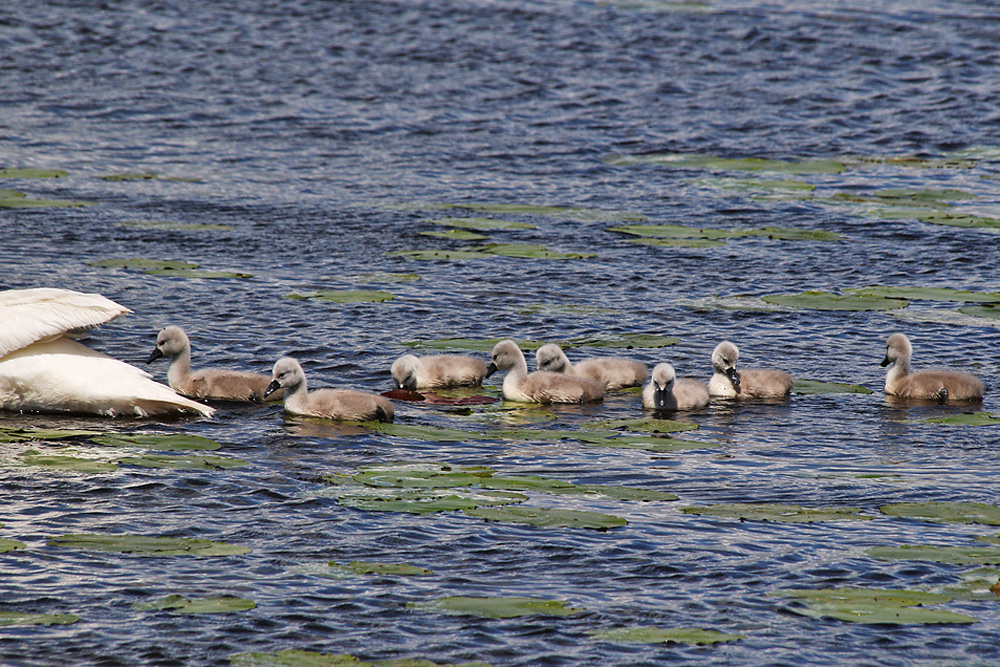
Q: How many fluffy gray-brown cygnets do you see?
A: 8